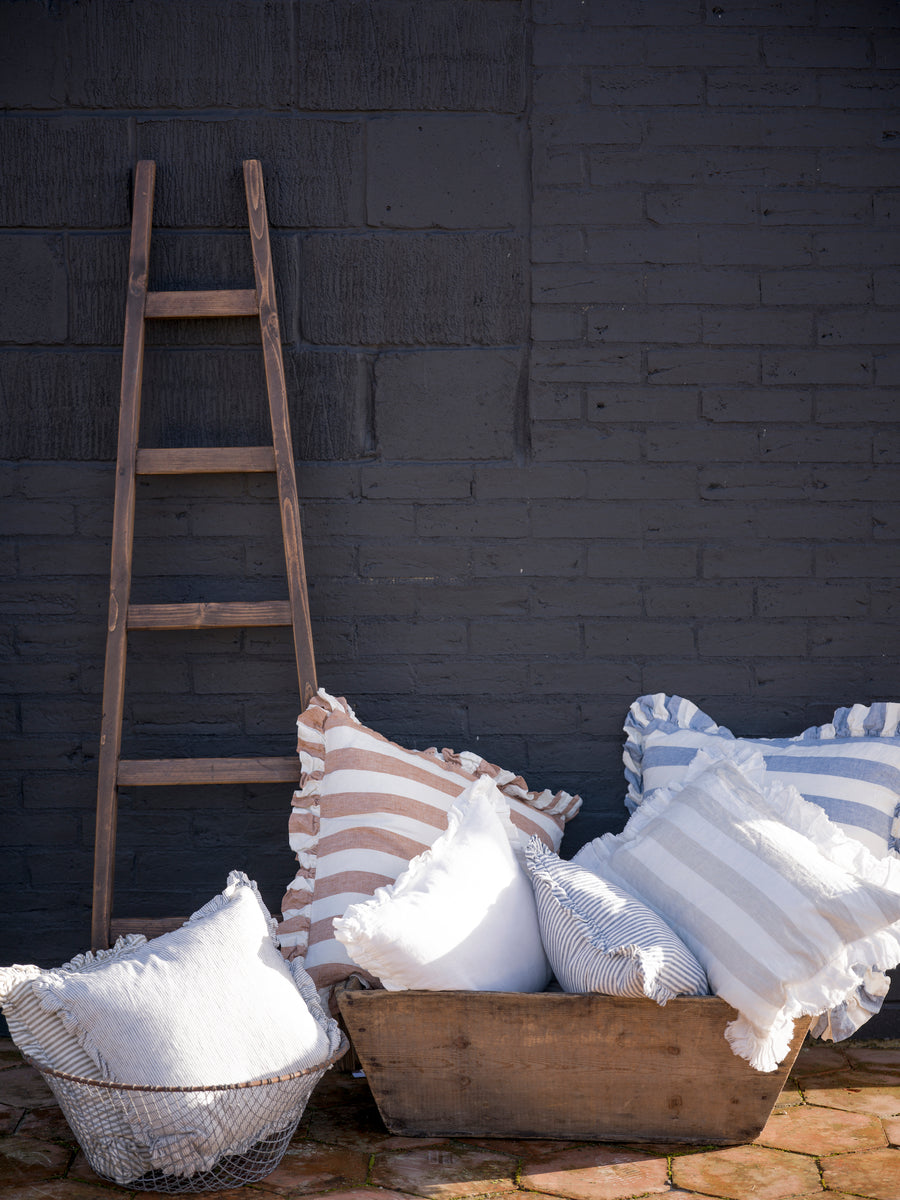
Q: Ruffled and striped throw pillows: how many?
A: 6